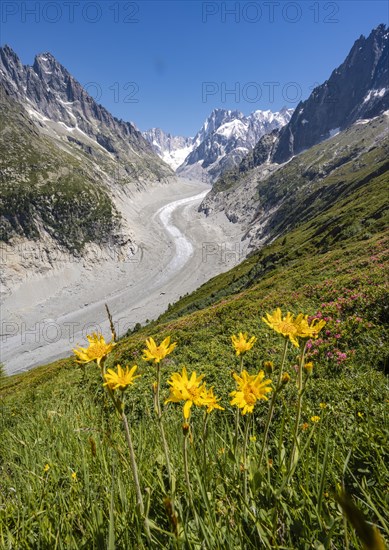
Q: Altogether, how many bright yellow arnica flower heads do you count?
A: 9